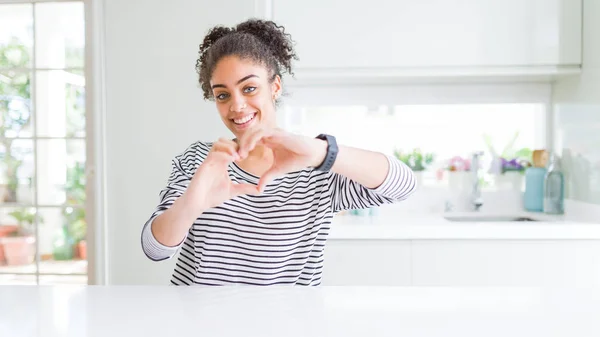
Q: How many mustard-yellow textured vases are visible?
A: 0